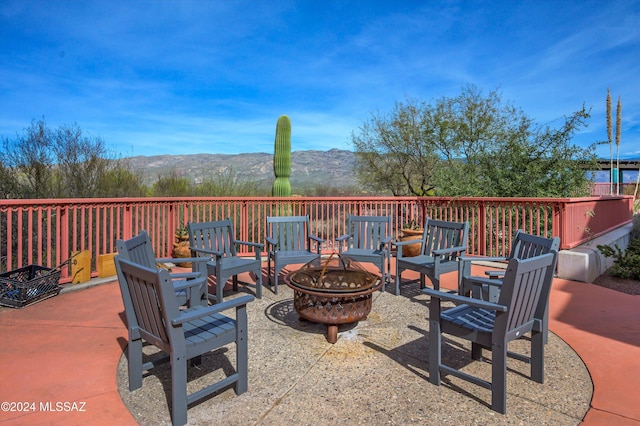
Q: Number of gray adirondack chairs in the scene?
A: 8